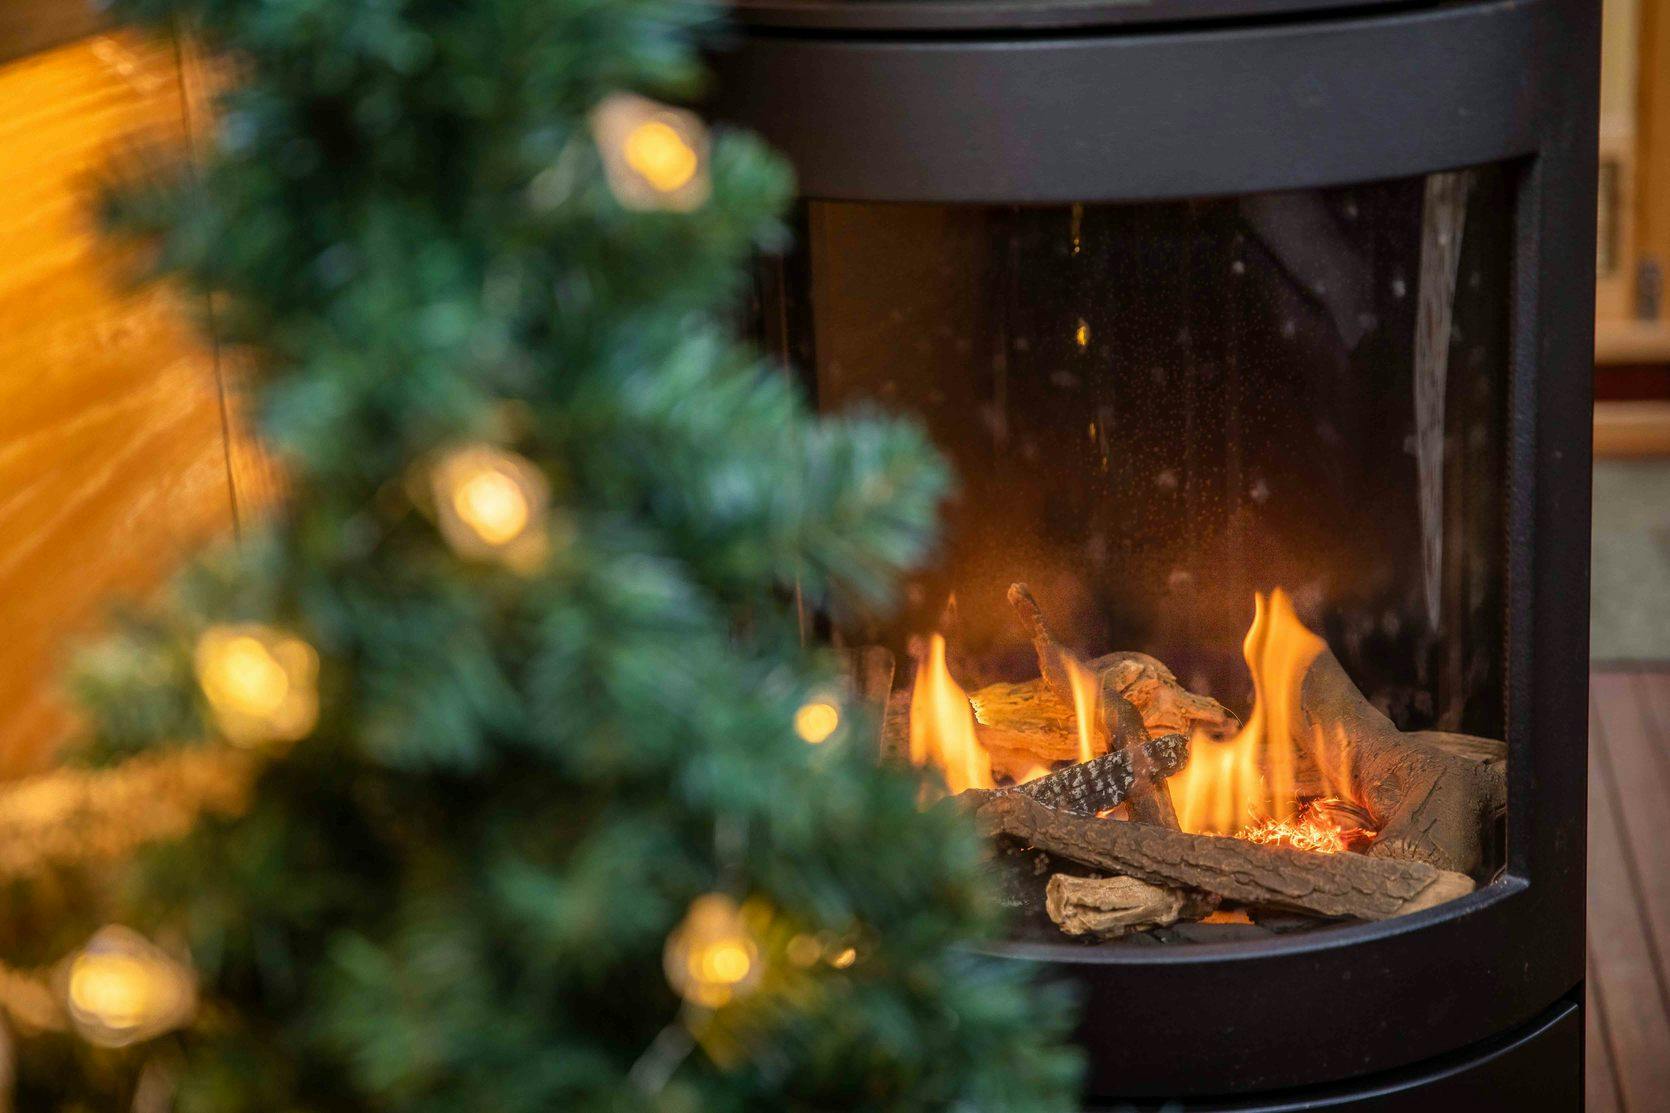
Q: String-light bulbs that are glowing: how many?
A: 6